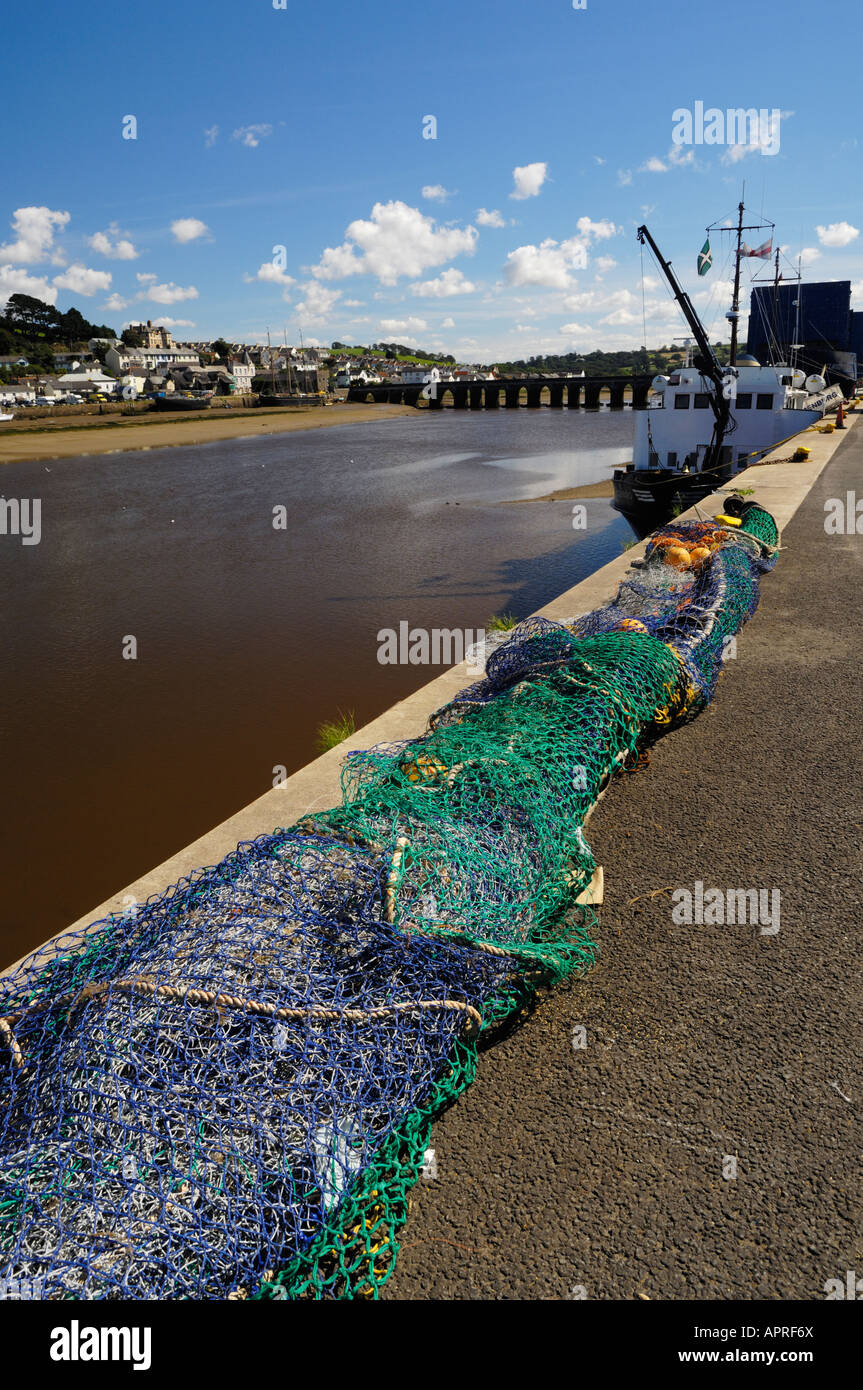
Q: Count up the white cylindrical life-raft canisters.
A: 3